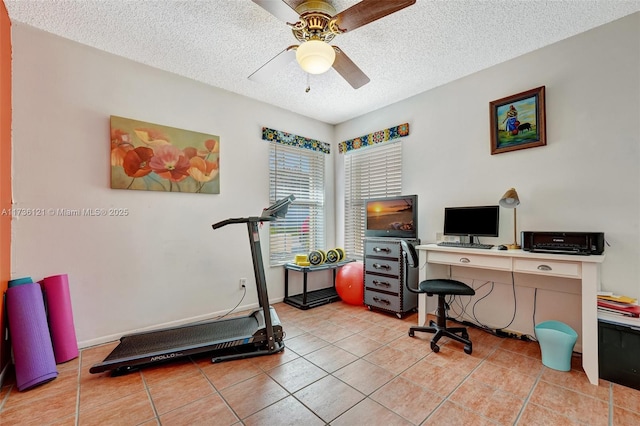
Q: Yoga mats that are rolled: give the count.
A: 3